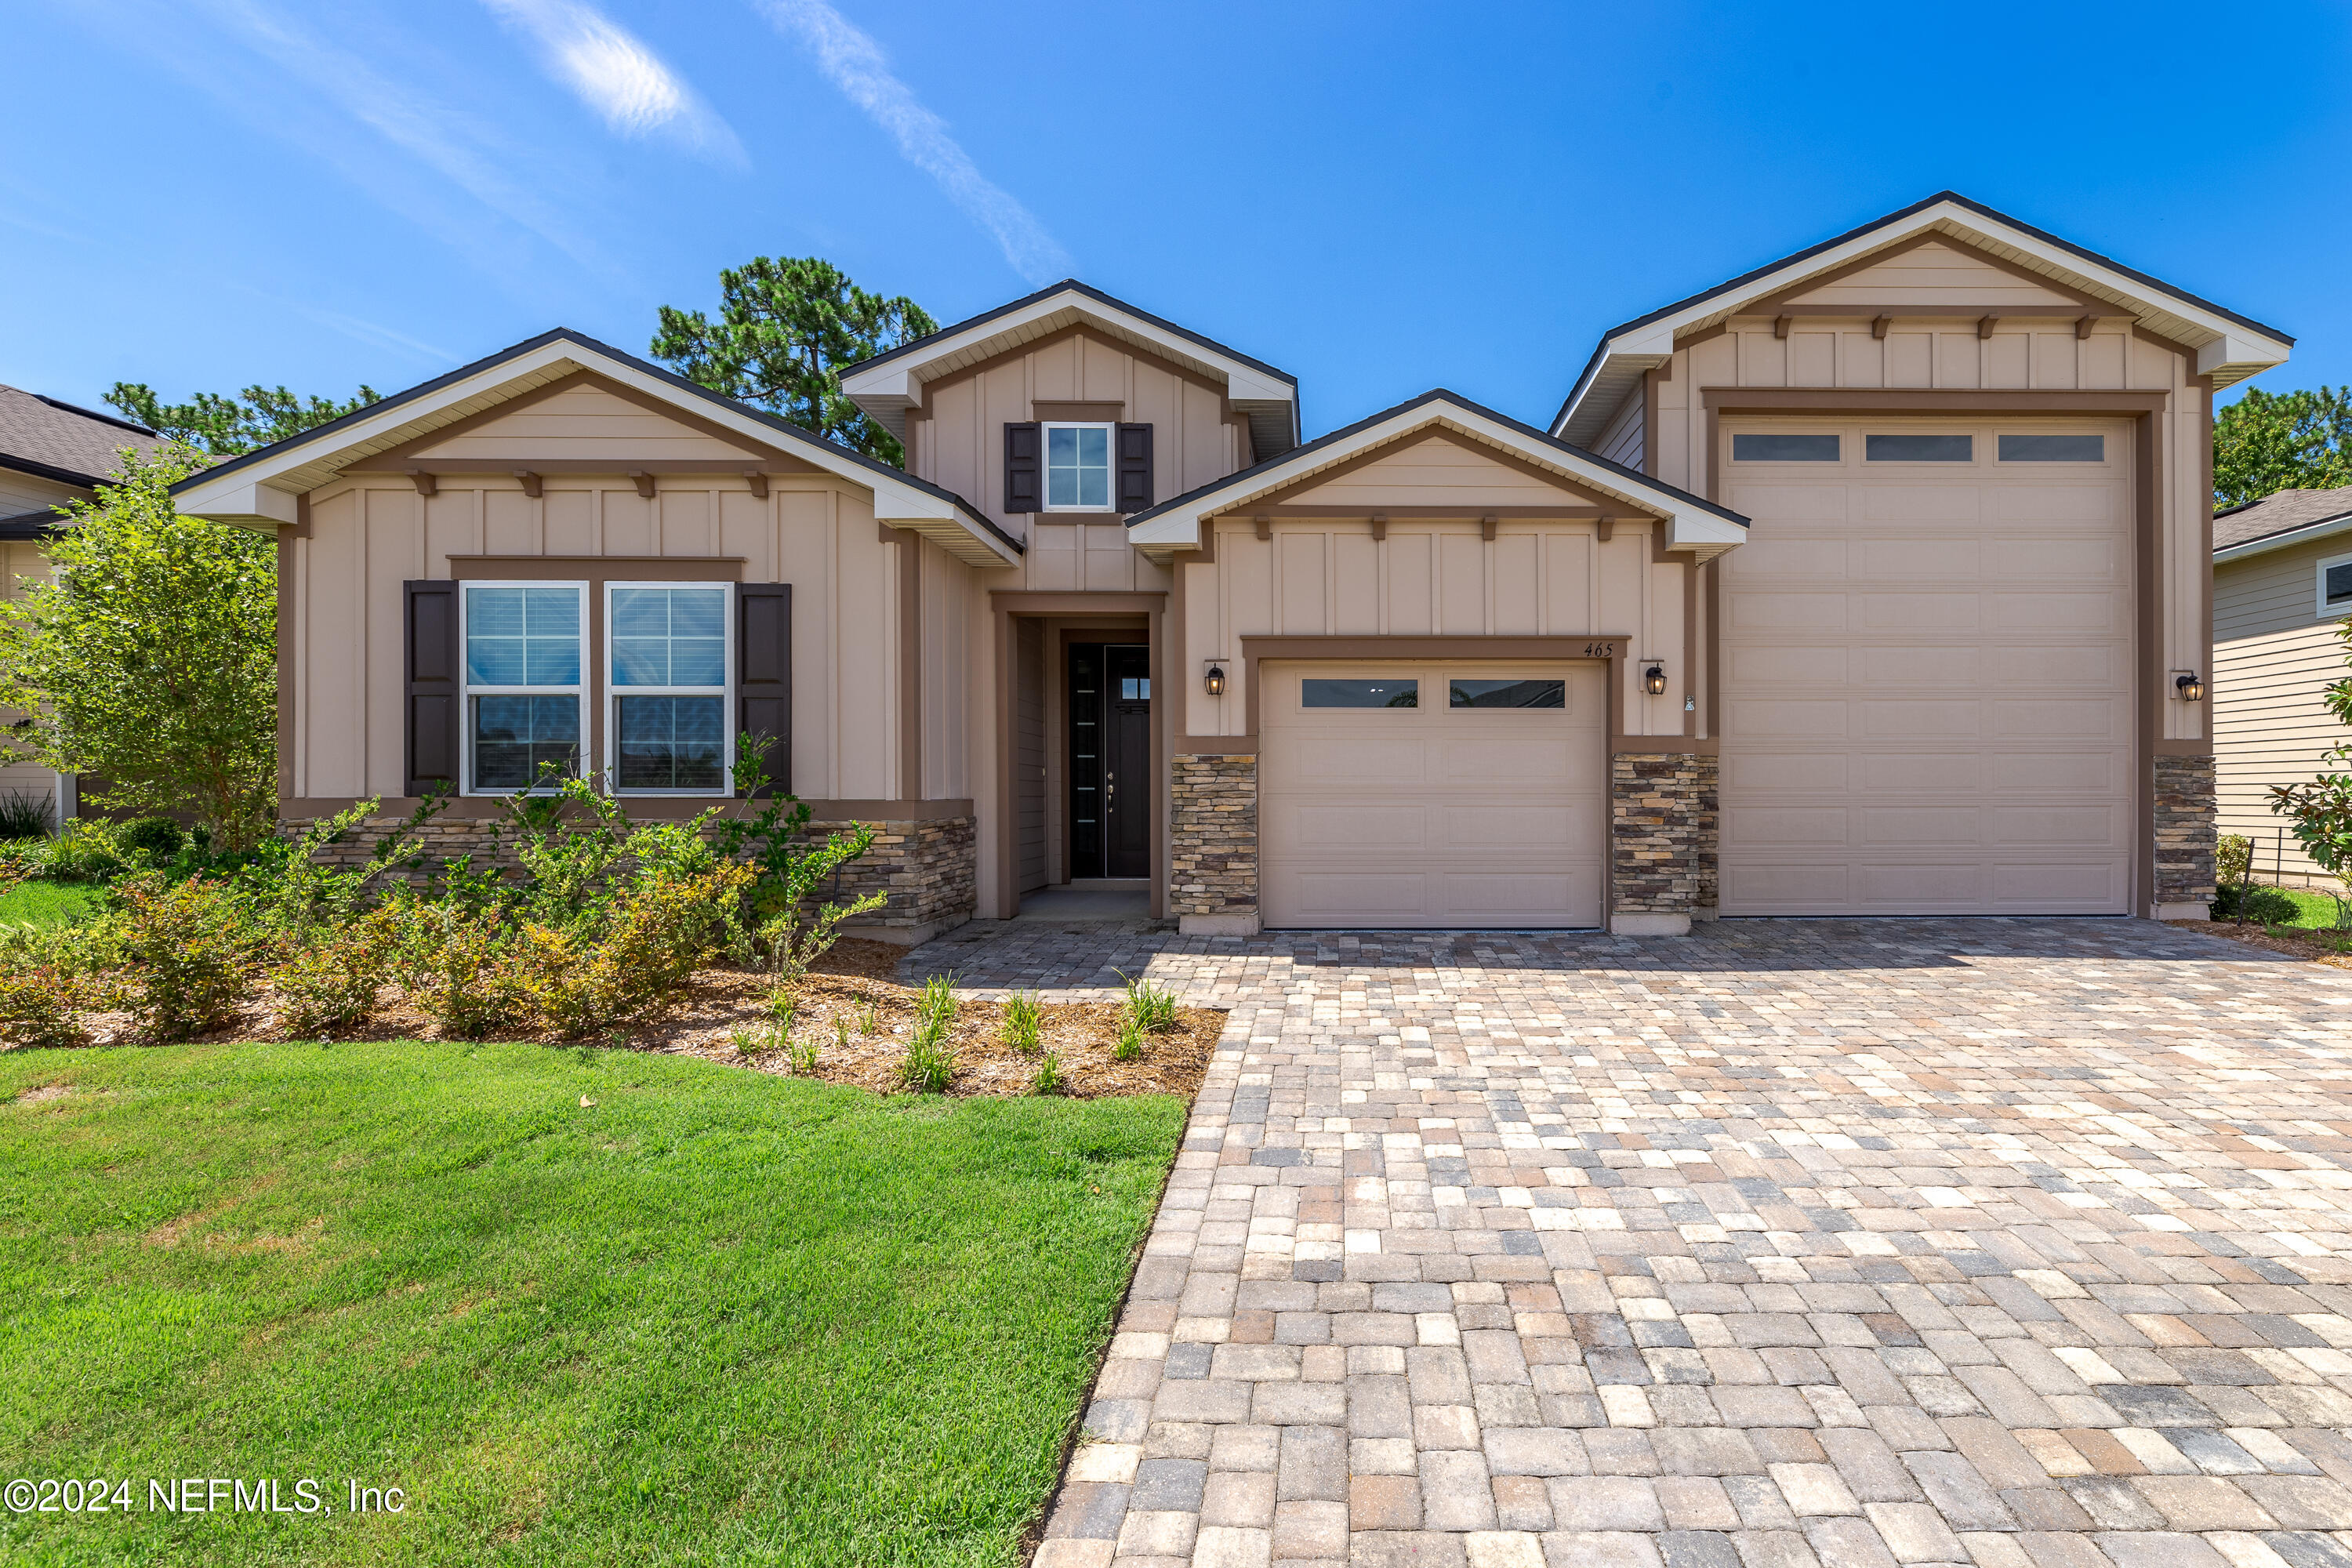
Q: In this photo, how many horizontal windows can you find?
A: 5